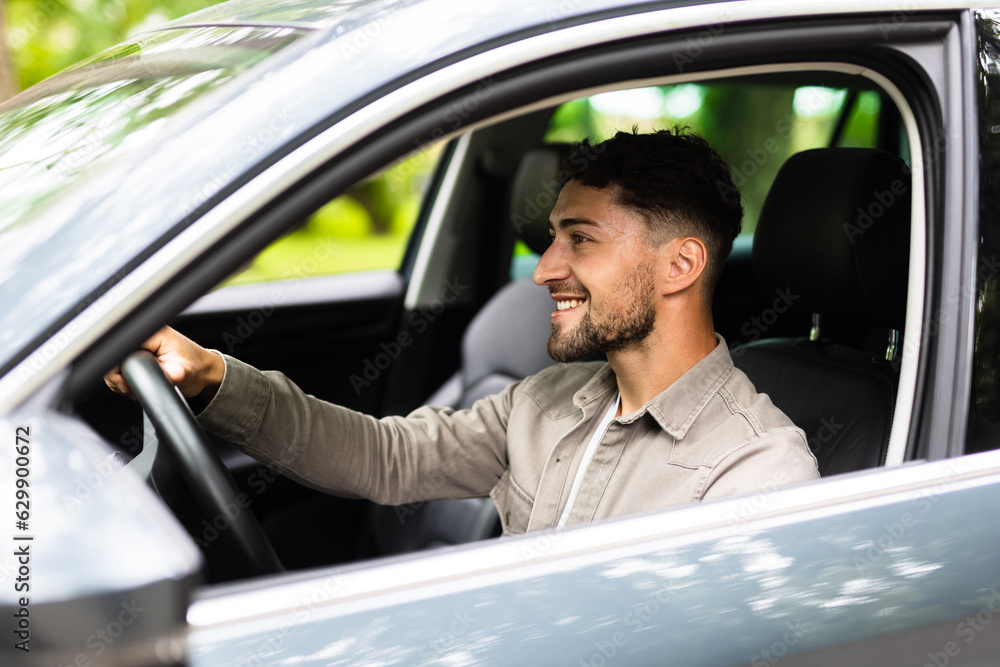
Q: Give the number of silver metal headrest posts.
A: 2